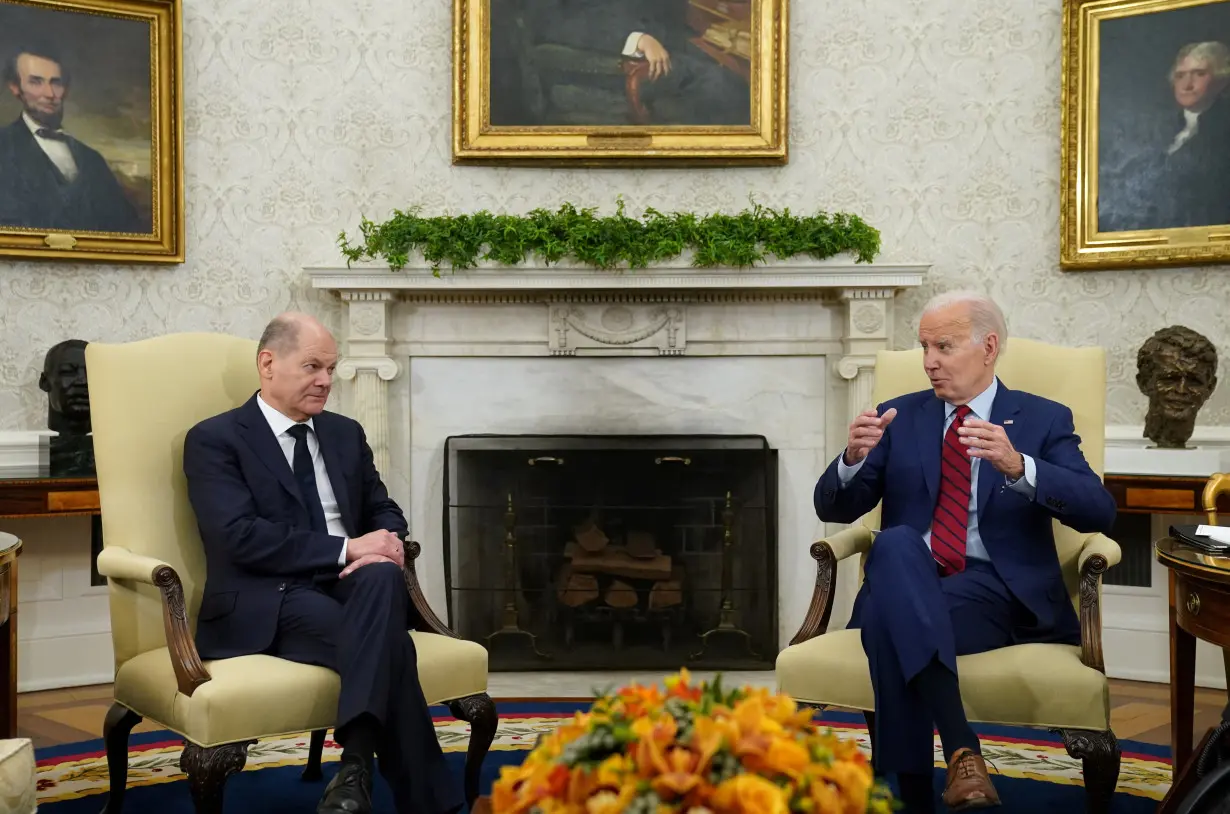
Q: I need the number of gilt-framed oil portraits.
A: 3